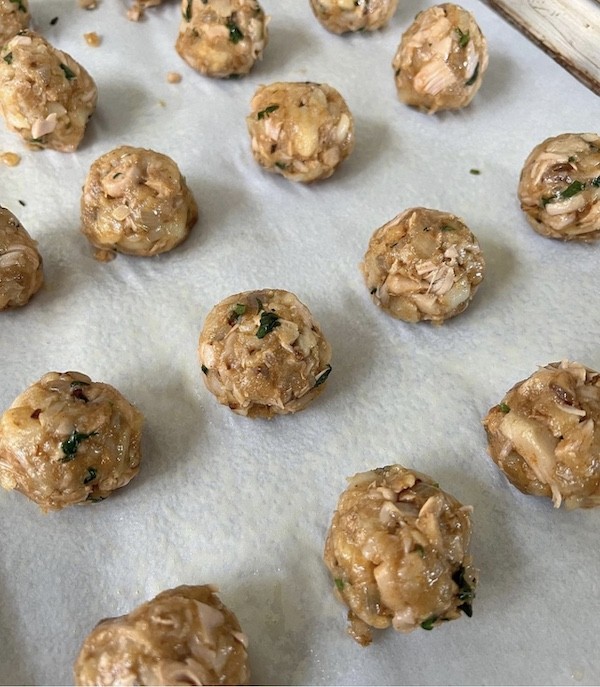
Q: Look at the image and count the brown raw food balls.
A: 15